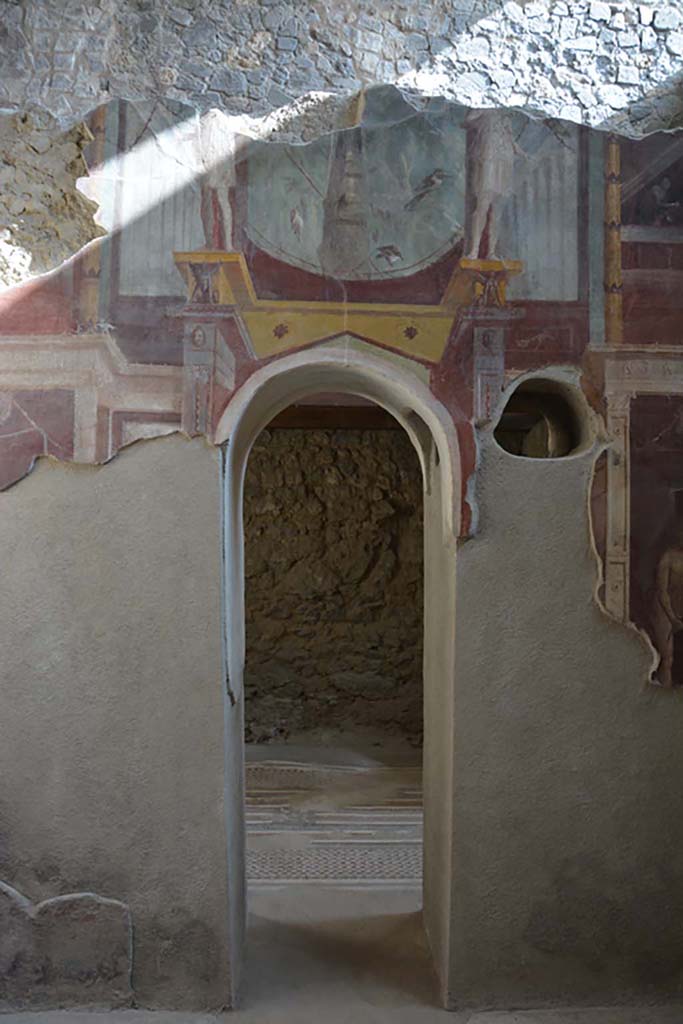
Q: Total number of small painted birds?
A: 3